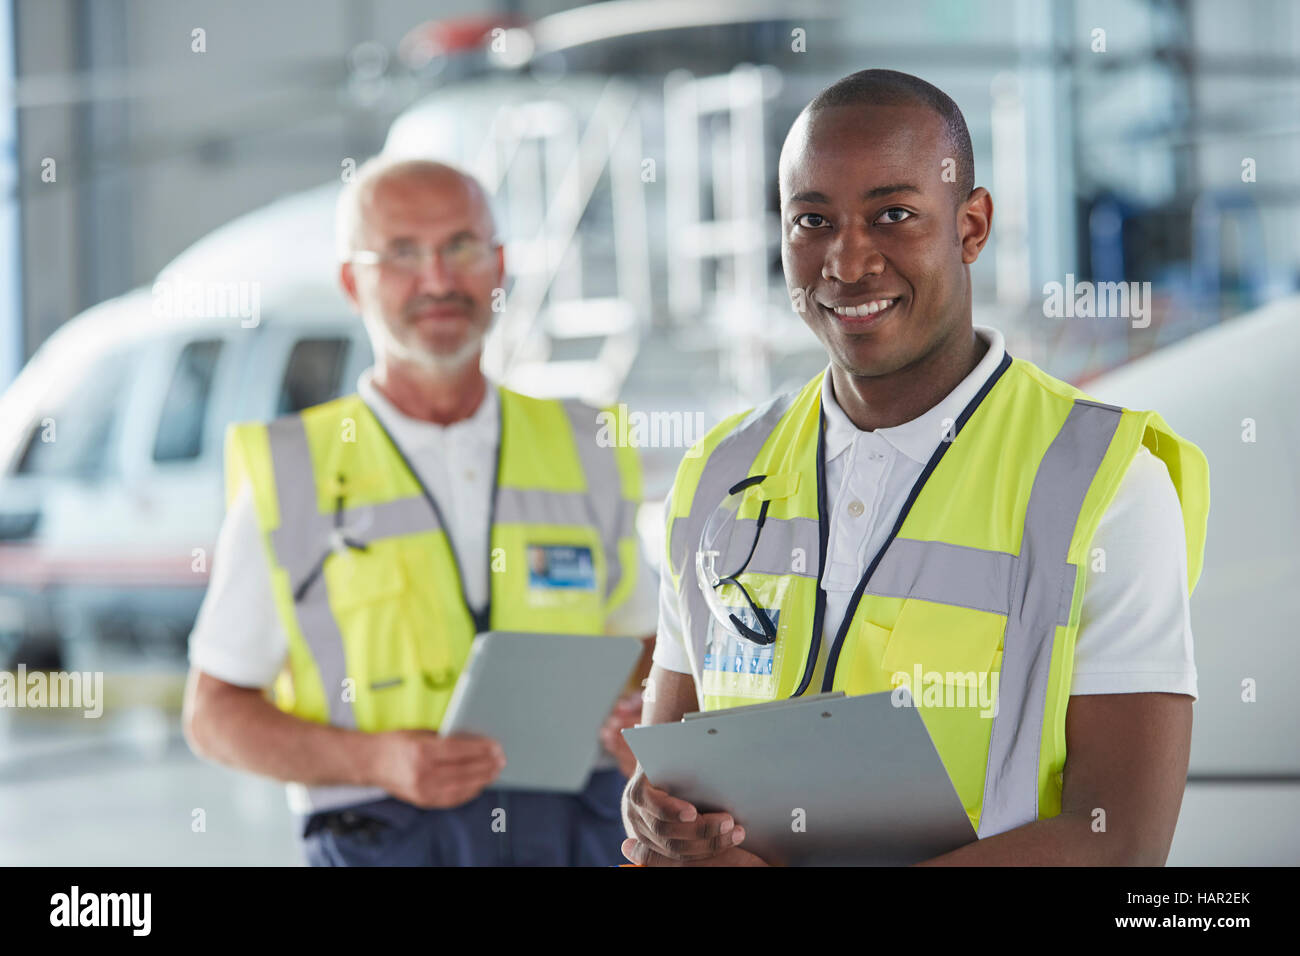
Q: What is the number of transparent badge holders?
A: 2